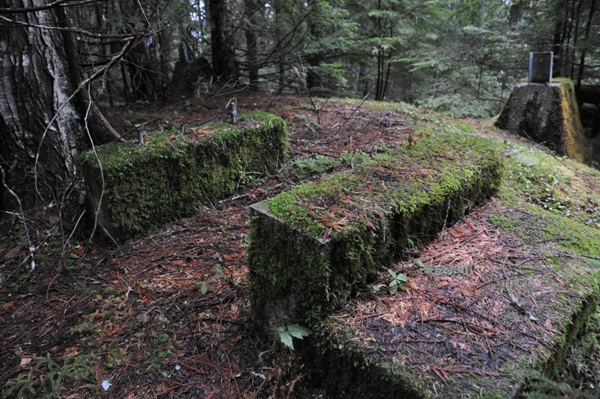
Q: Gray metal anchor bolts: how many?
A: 2